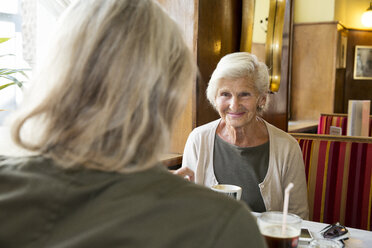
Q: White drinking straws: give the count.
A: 1